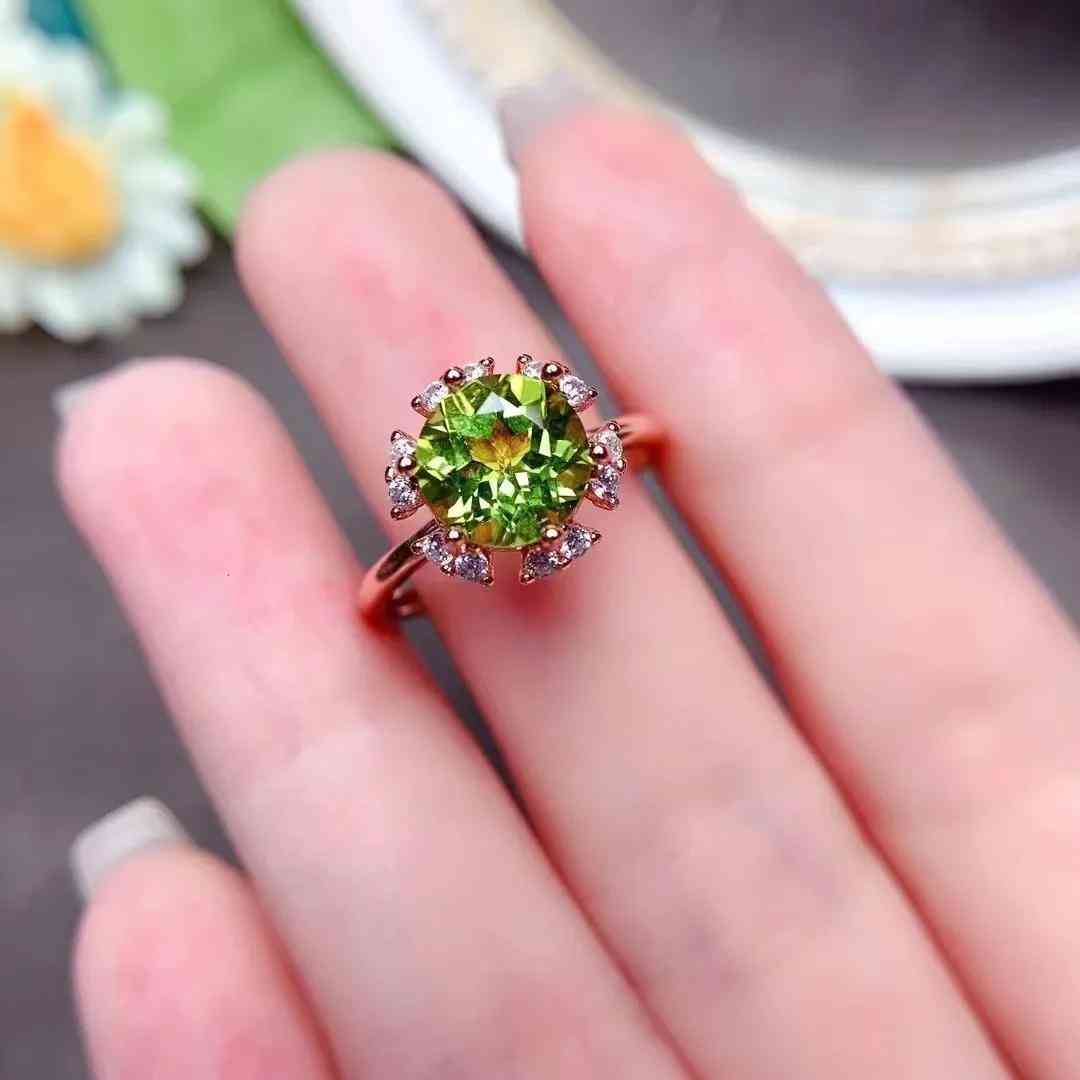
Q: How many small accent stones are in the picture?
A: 12